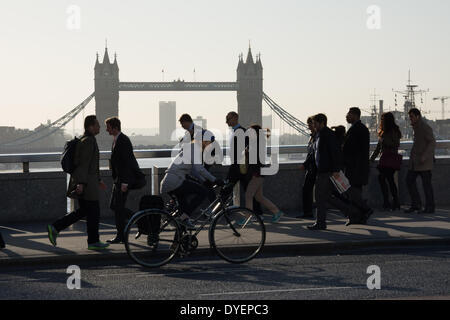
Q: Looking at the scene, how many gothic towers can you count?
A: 2